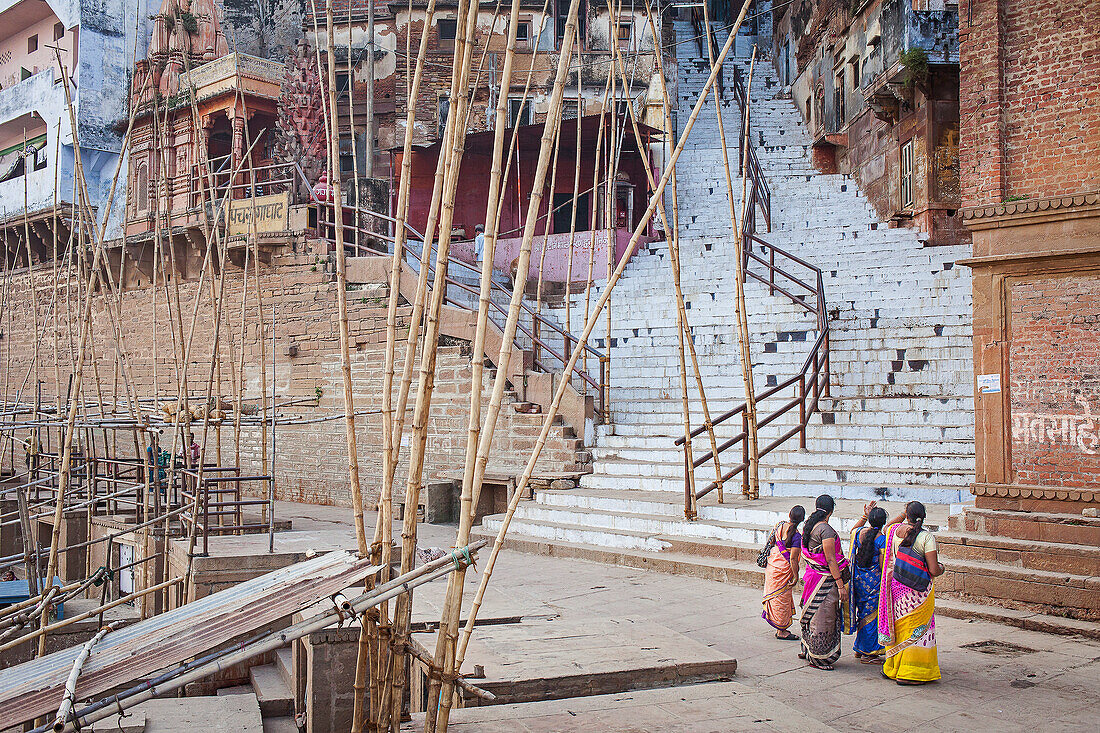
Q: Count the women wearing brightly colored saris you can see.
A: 4